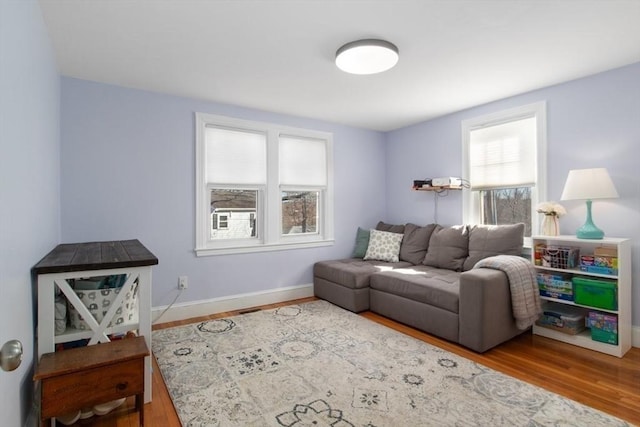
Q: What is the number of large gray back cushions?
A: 4